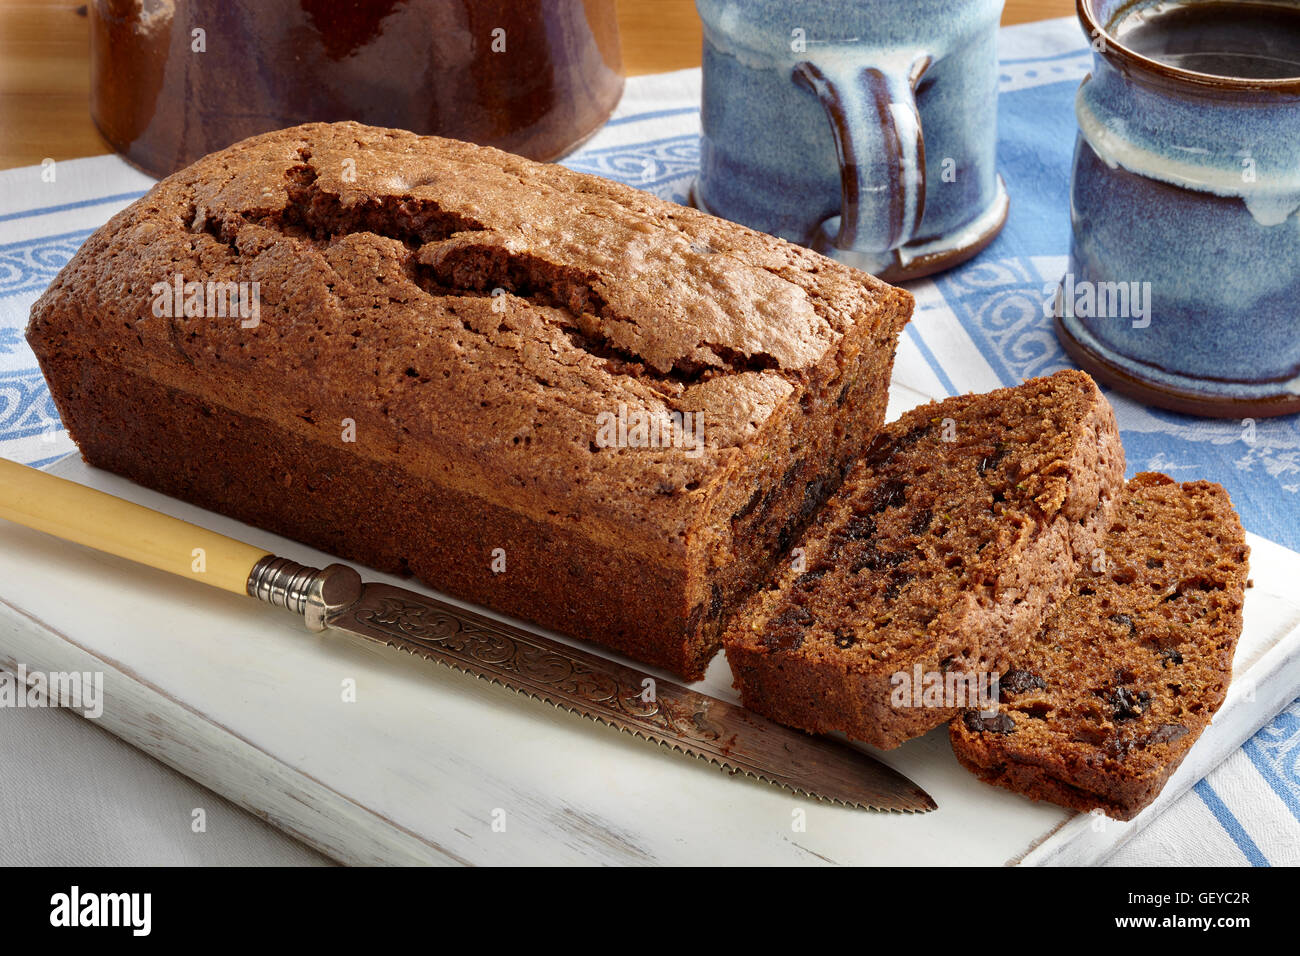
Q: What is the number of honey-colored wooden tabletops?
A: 1